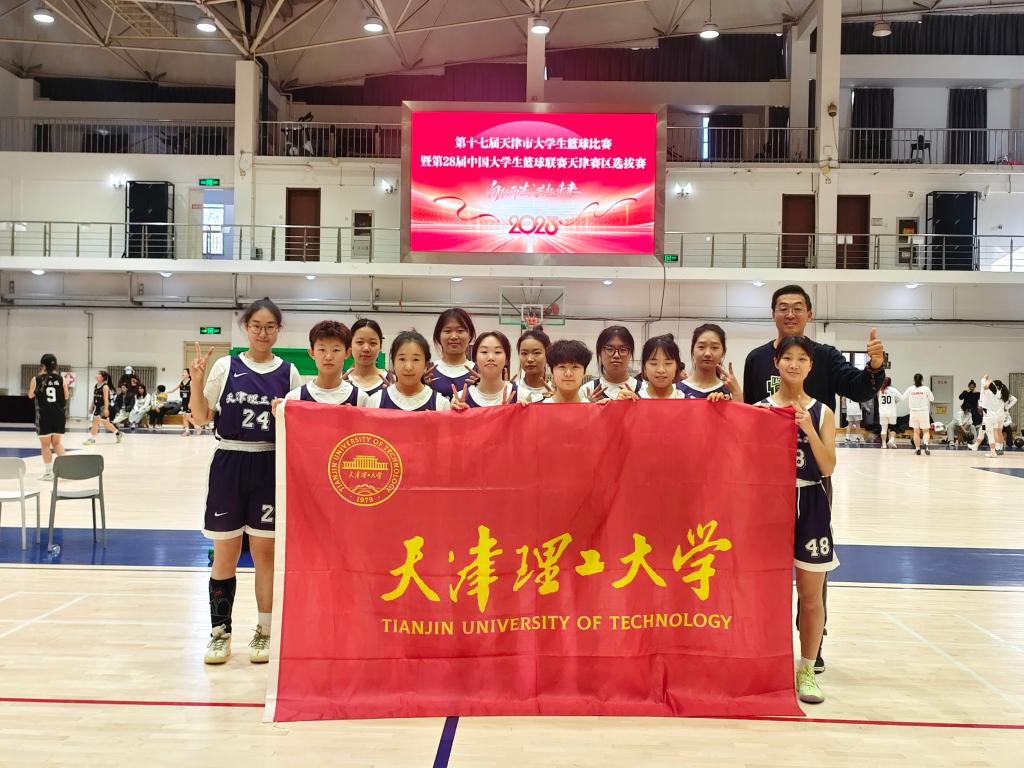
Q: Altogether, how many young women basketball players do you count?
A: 12